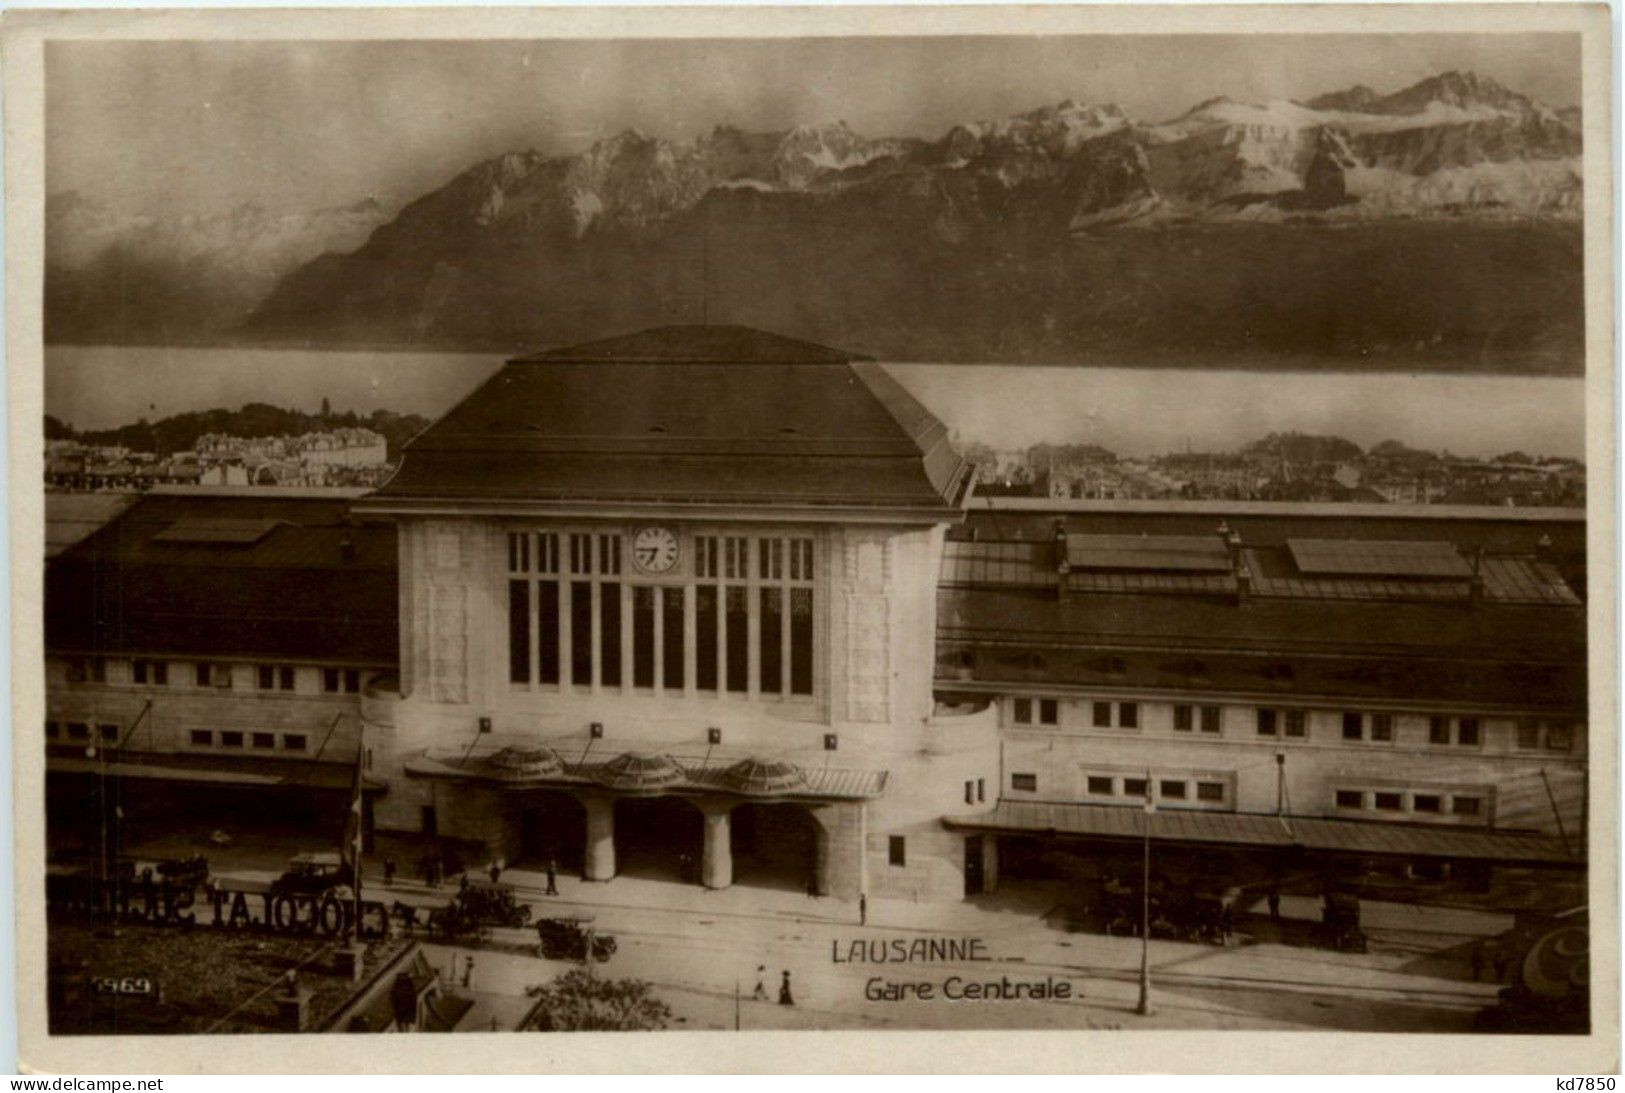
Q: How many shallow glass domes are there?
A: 3